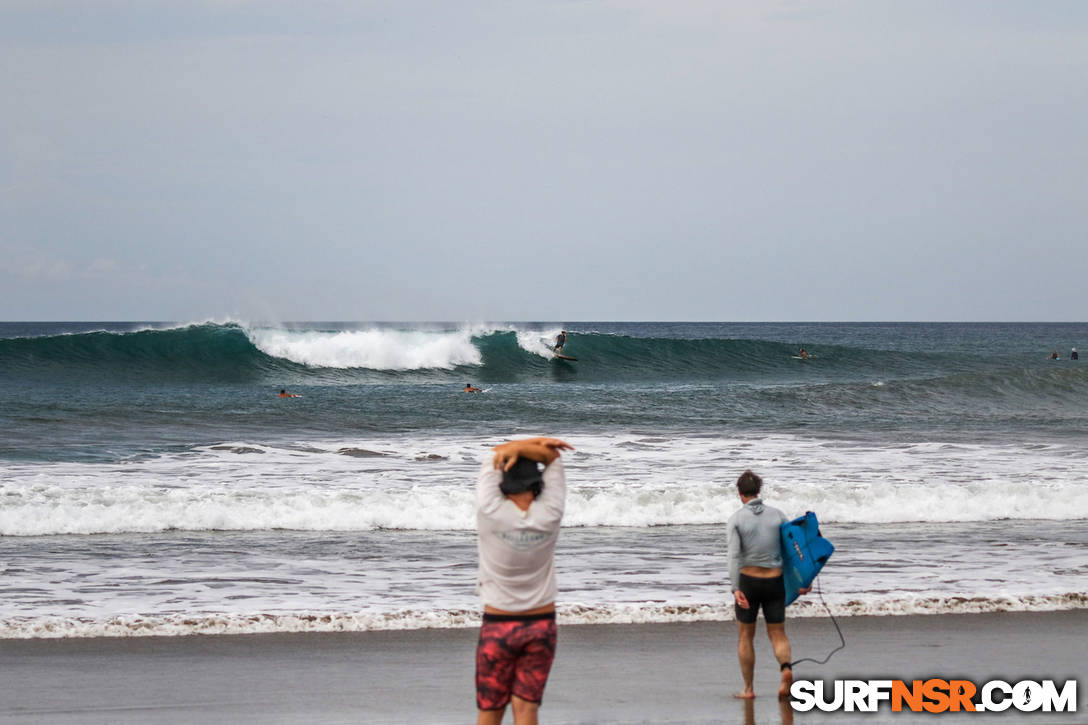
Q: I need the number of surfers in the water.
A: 6